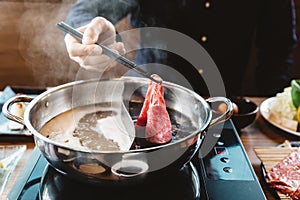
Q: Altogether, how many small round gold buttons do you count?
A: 3